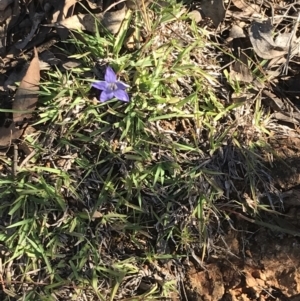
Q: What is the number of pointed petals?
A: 5